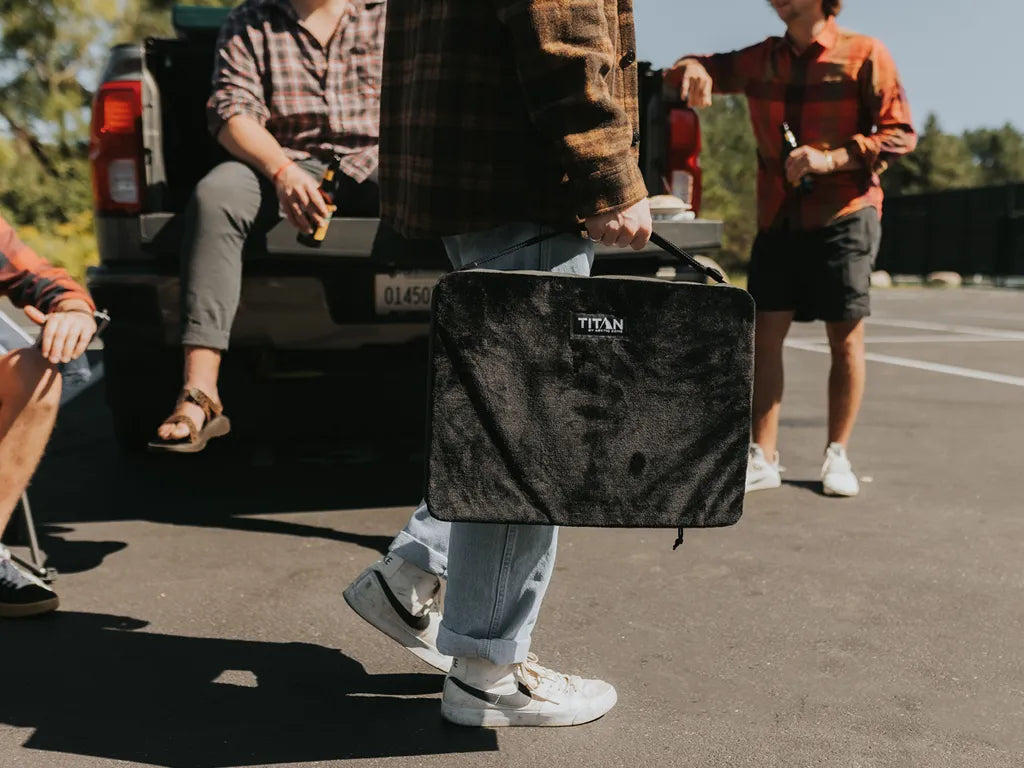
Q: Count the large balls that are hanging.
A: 0